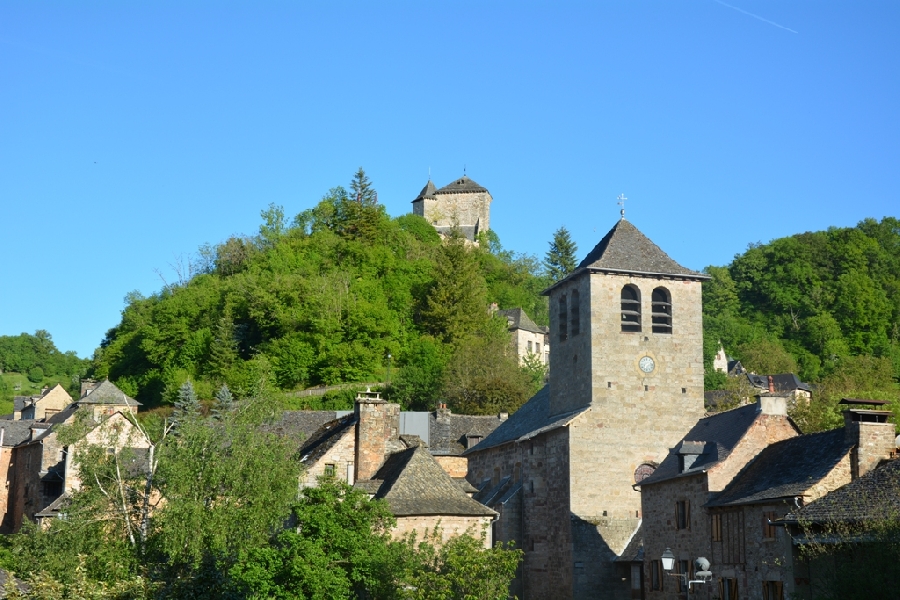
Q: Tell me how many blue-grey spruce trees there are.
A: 2